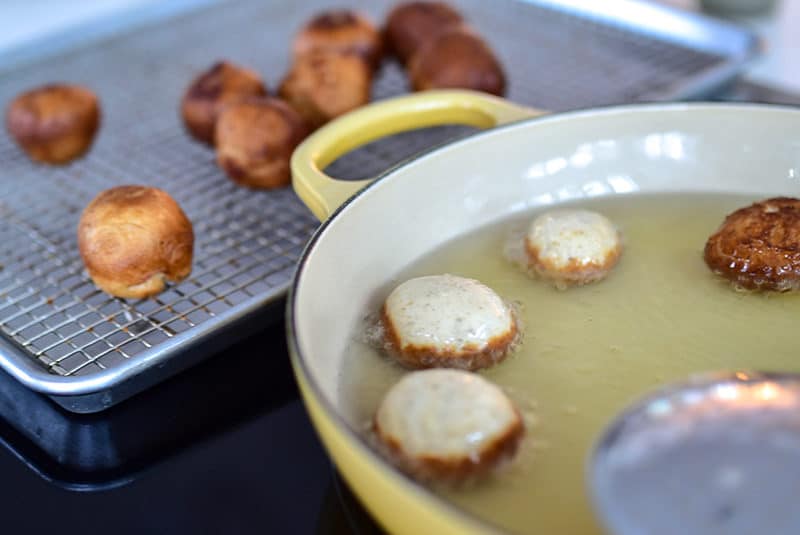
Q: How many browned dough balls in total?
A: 9